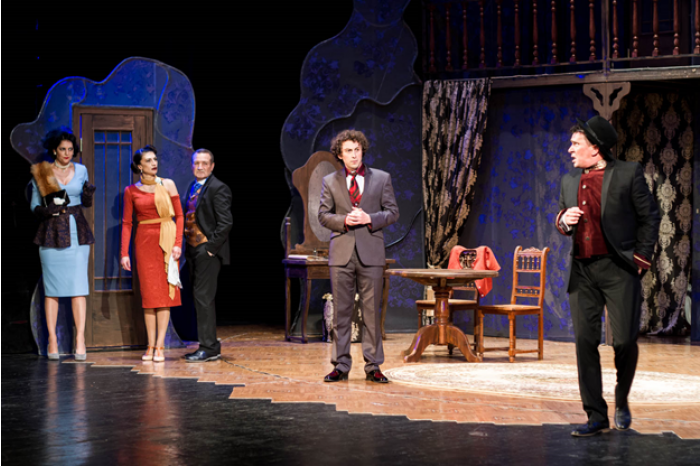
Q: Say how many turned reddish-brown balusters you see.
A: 15